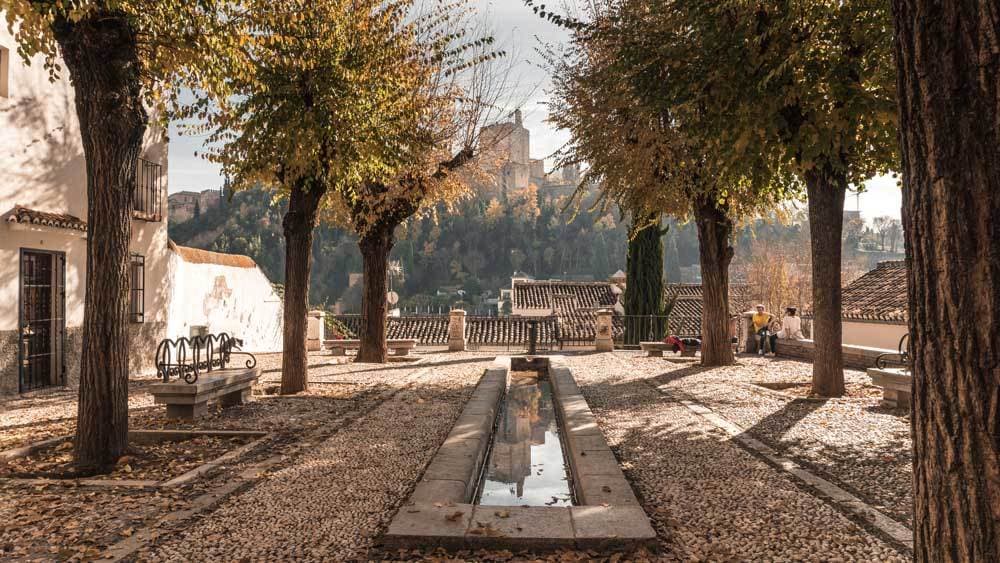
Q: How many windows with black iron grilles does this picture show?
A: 2